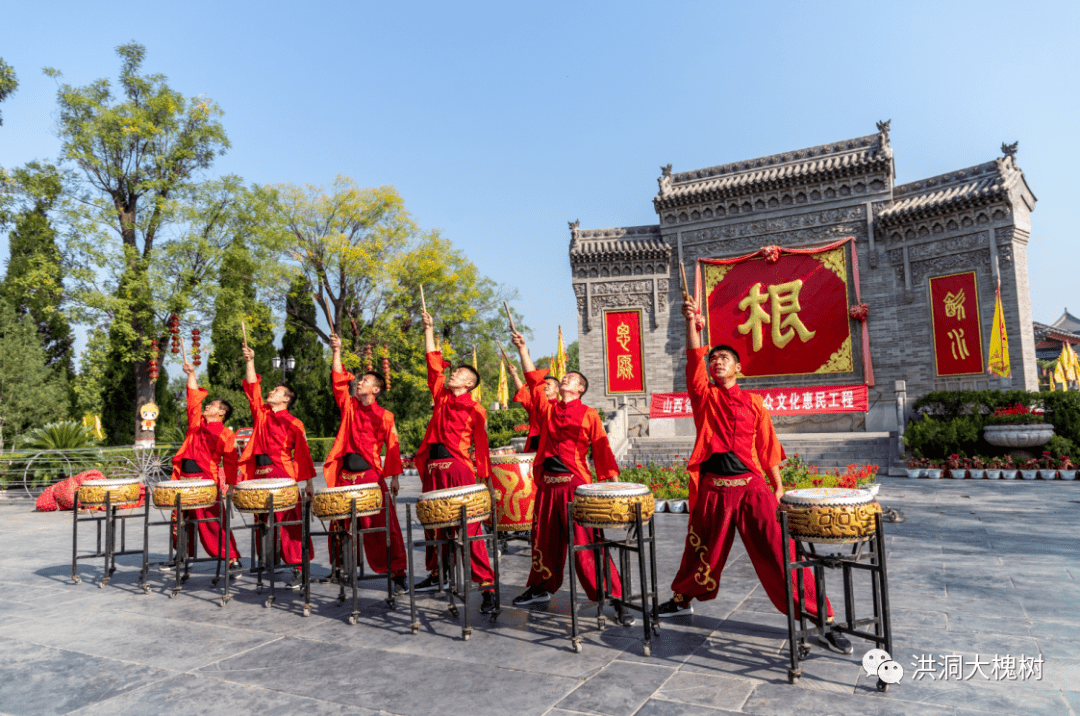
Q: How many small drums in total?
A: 7